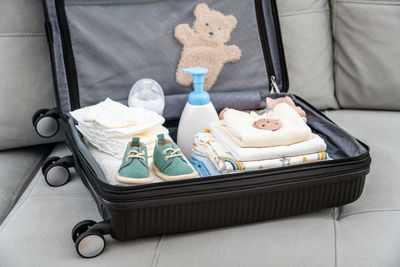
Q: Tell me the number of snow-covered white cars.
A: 0